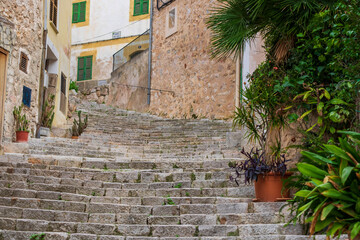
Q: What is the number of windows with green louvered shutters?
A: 3